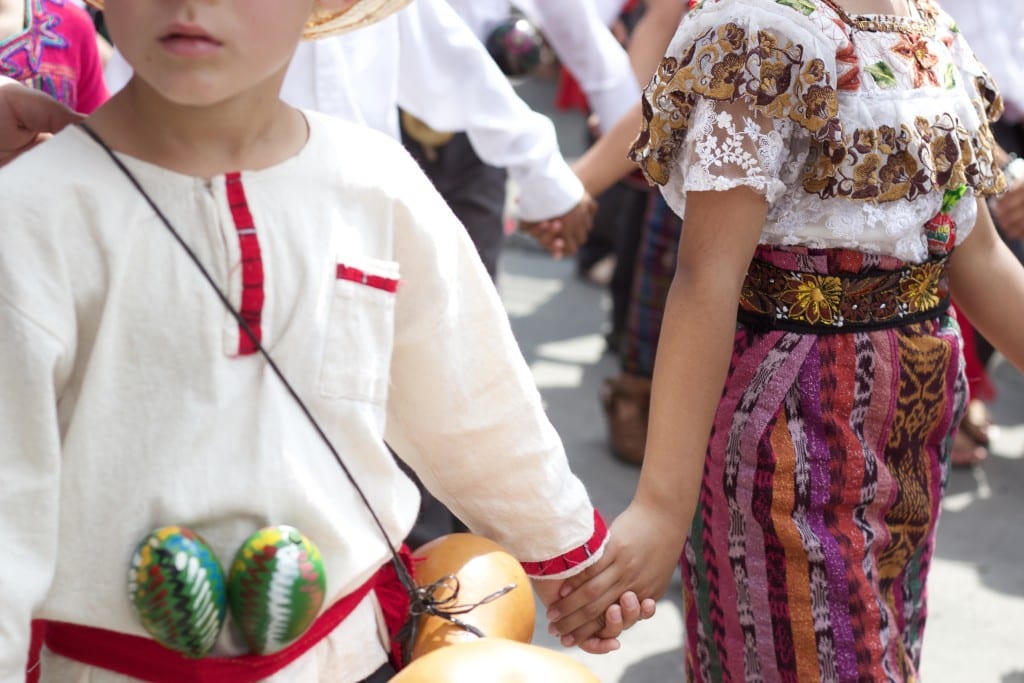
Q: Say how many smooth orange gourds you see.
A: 2